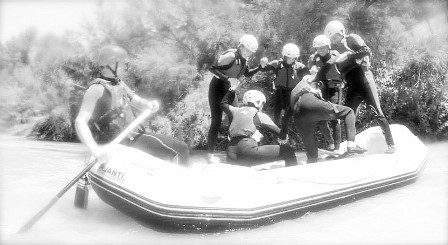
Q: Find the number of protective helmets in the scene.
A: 6